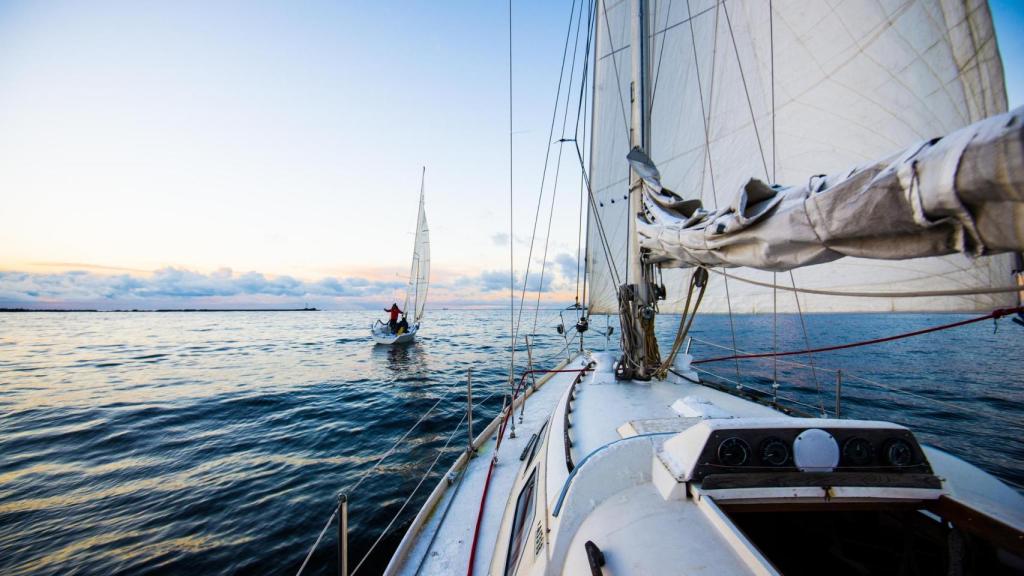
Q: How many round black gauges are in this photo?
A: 4